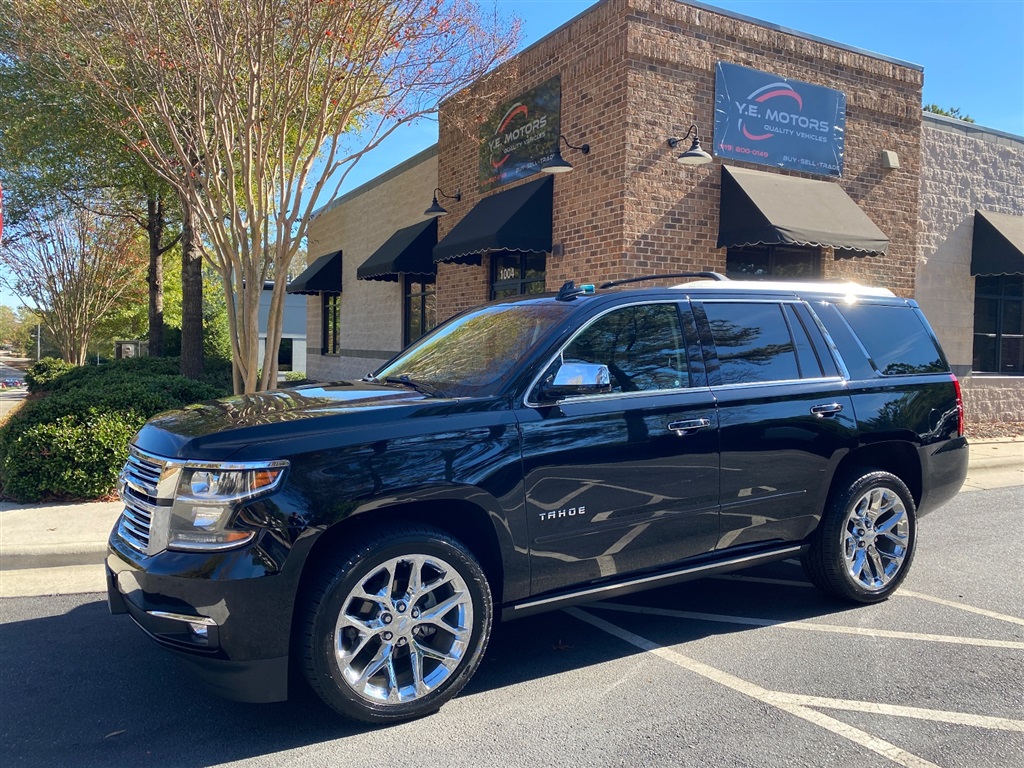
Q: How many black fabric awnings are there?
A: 5